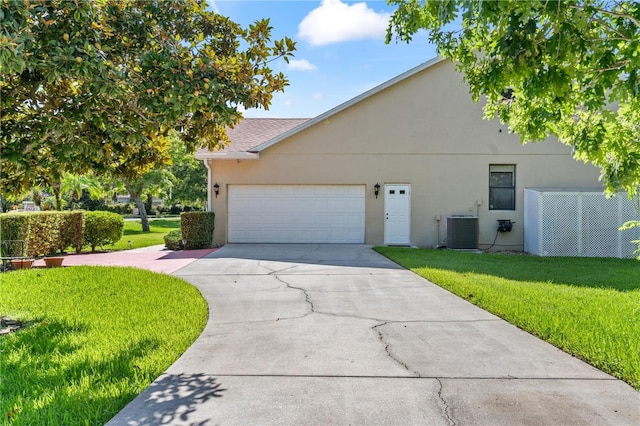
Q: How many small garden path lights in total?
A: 2